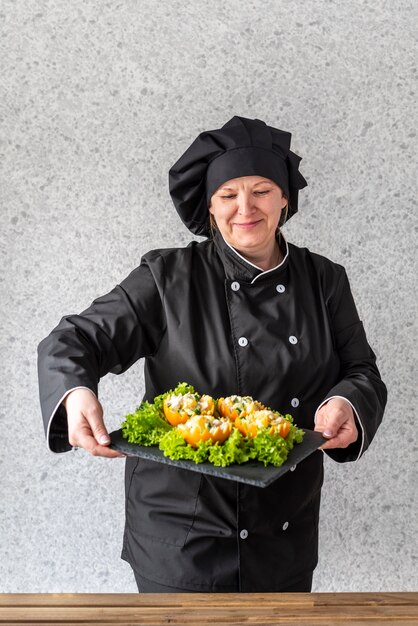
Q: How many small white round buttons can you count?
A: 8